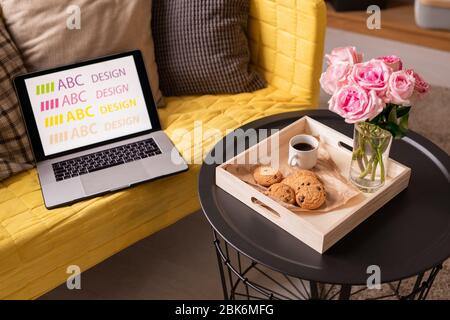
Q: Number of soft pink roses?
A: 7